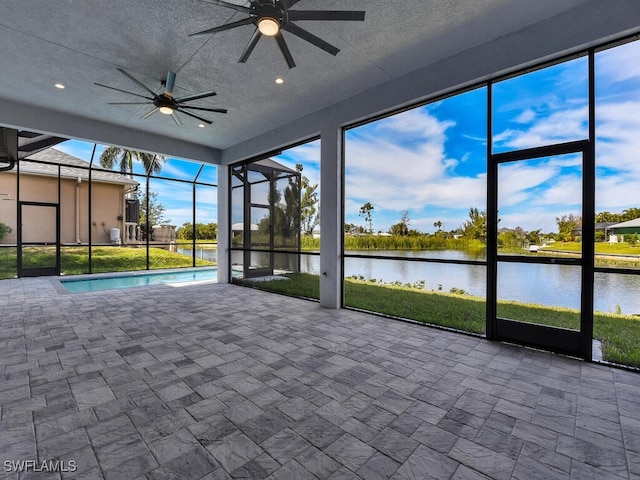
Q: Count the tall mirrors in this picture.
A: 0